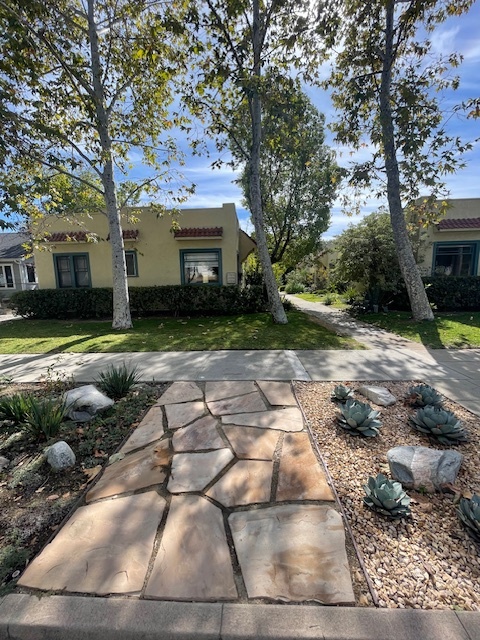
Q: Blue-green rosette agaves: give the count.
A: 6